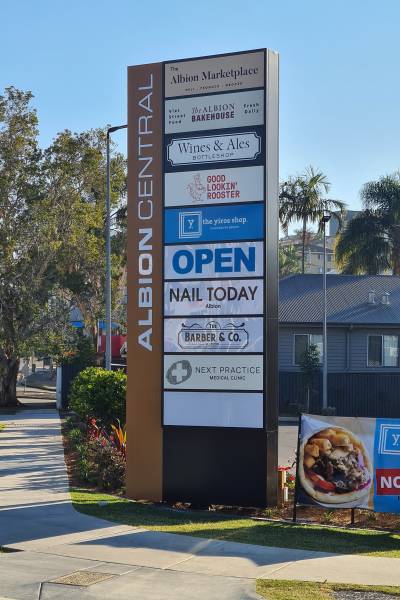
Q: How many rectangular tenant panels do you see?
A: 10